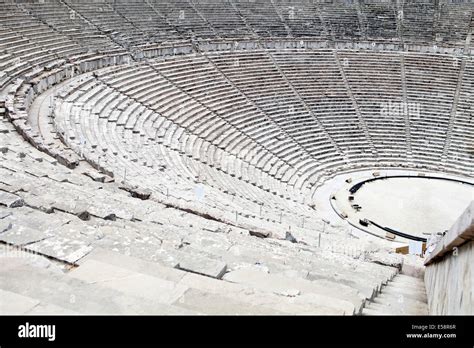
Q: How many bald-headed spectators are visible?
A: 0